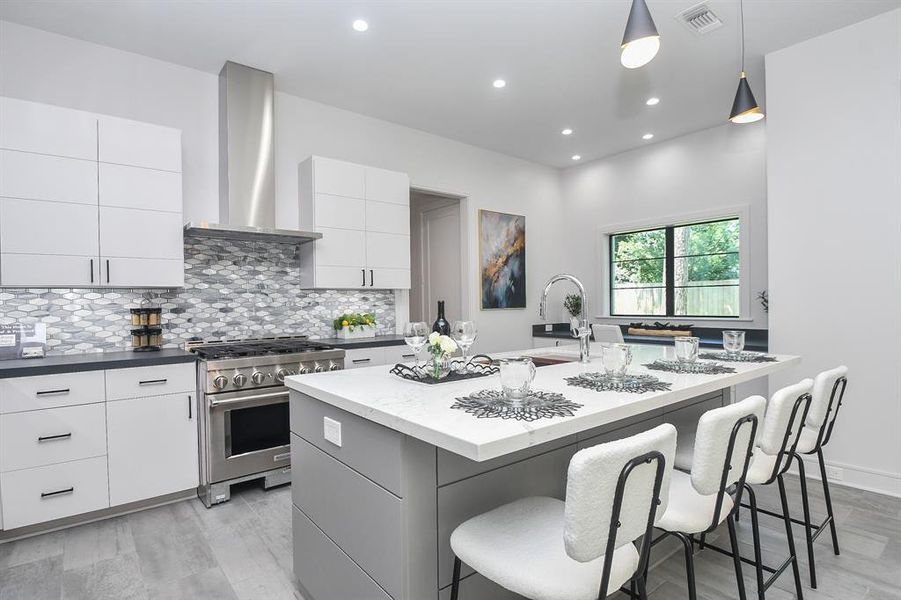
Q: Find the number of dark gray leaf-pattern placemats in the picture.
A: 4